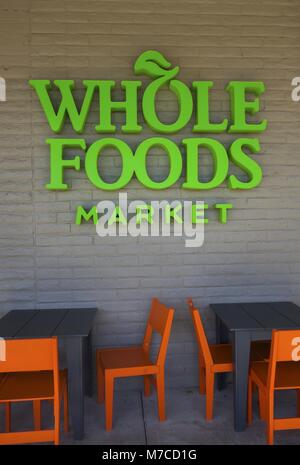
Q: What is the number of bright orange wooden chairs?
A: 4